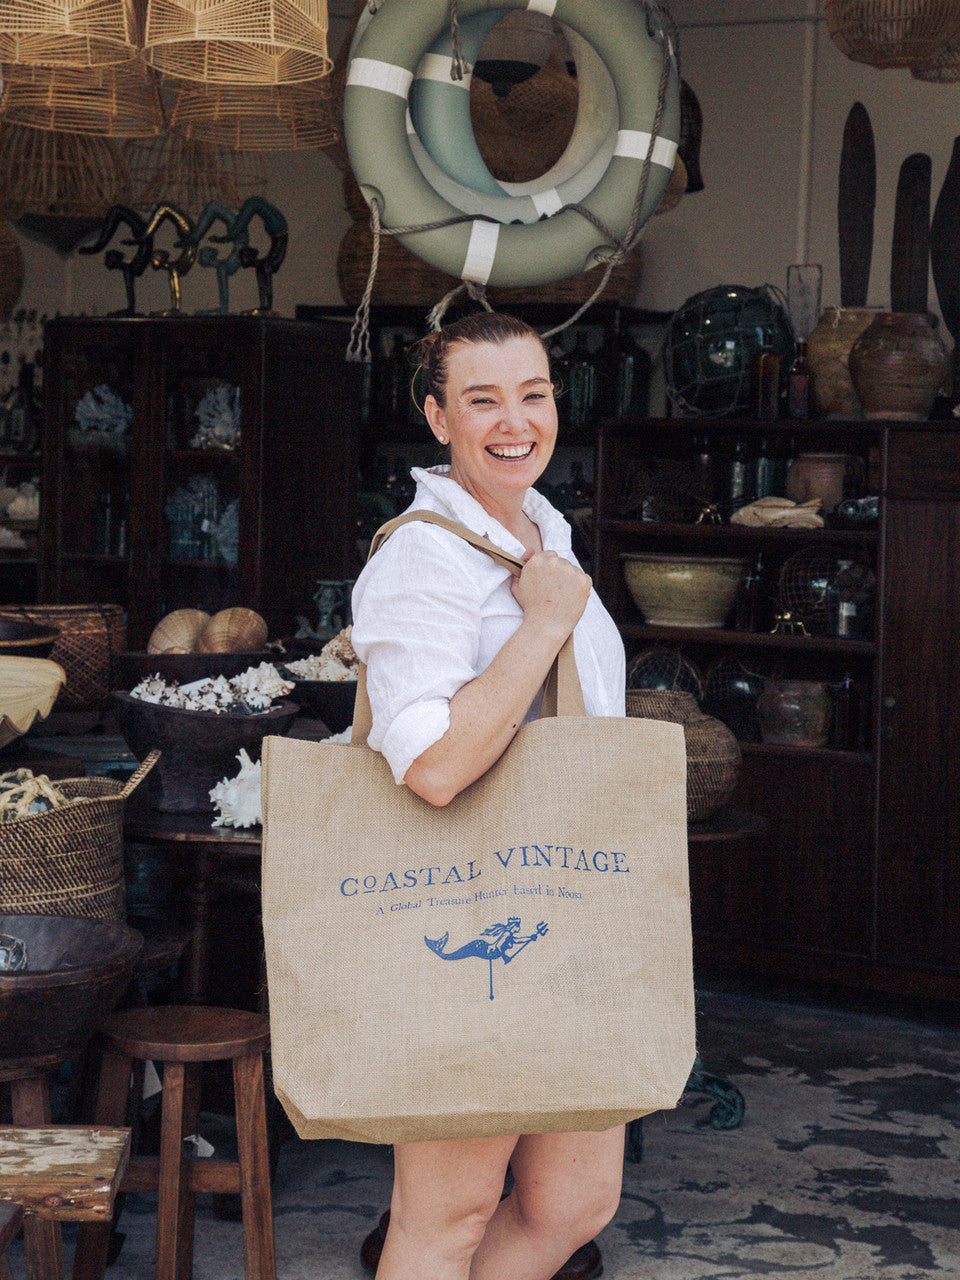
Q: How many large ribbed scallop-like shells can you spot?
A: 2